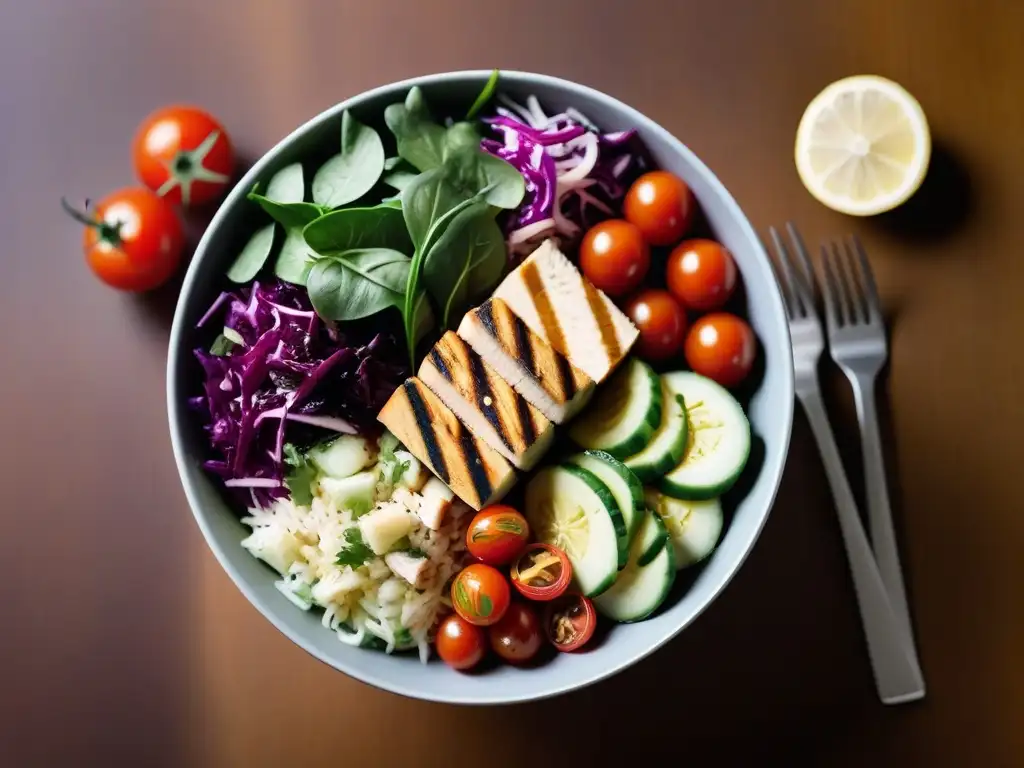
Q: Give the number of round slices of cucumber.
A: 8